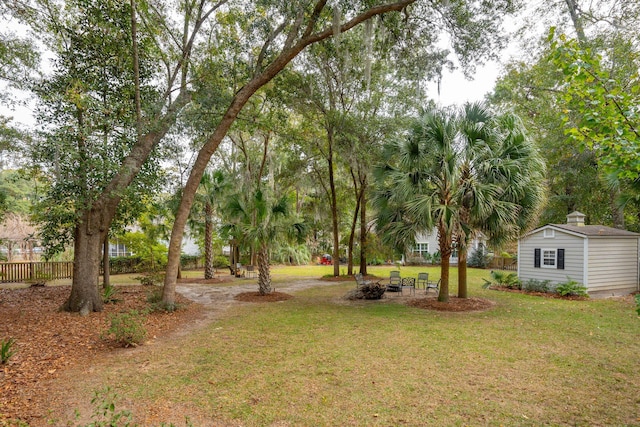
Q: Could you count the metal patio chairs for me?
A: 5